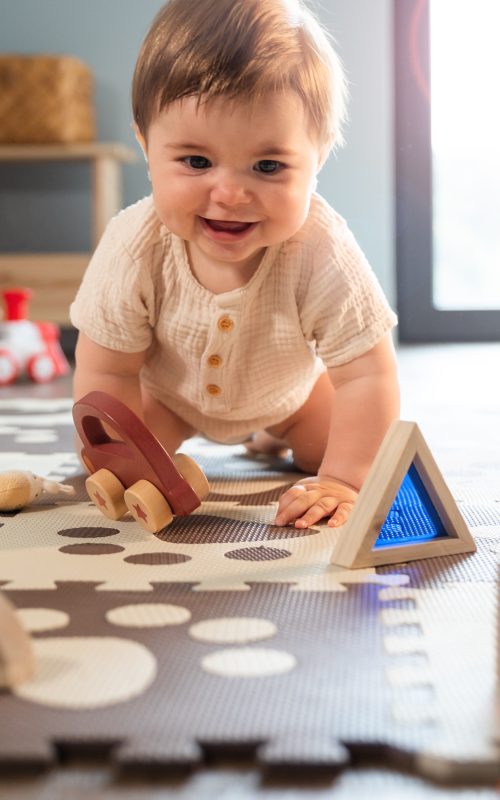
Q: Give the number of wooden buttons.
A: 3